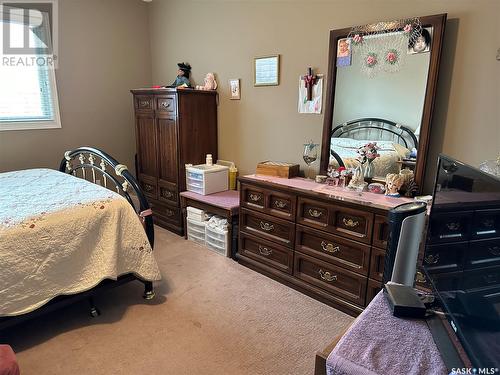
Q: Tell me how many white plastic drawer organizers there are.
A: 3